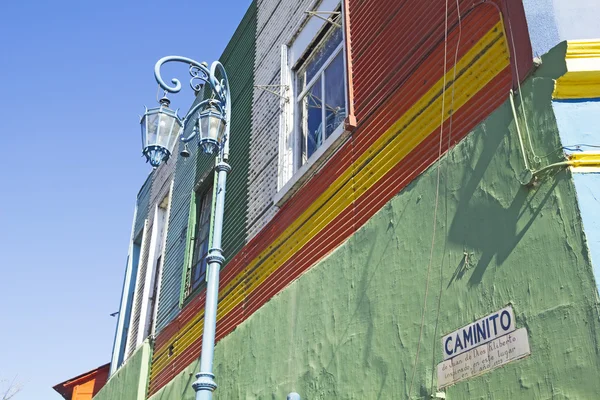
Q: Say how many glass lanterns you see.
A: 2